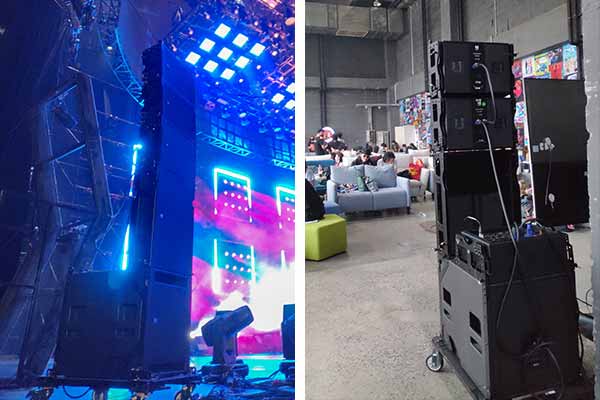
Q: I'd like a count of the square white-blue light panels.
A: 12